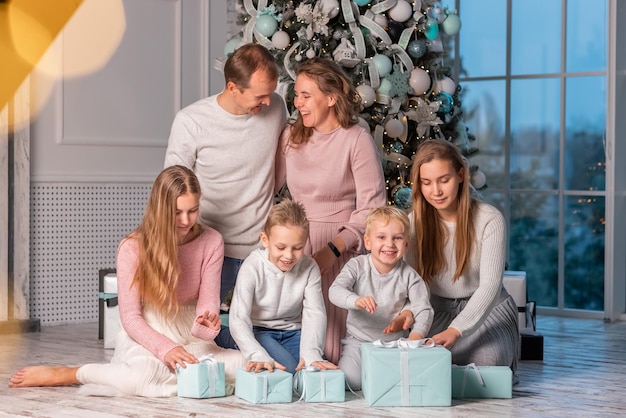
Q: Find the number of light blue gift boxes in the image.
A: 5